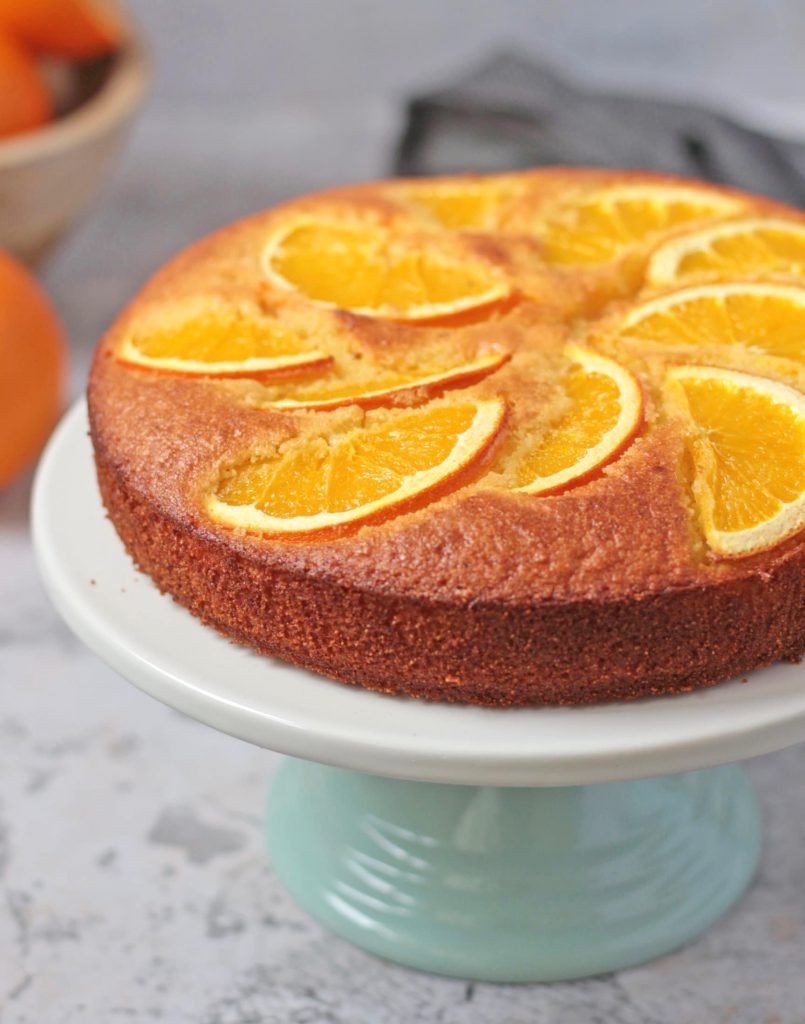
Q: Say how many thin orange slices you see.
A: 10